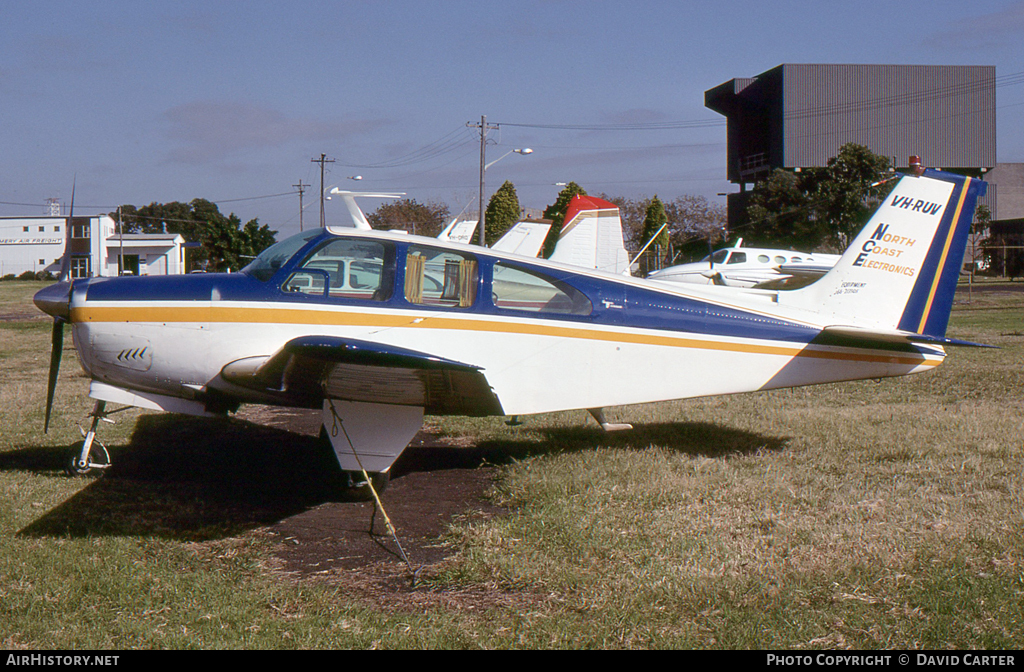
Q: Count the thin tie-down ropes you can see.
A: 1